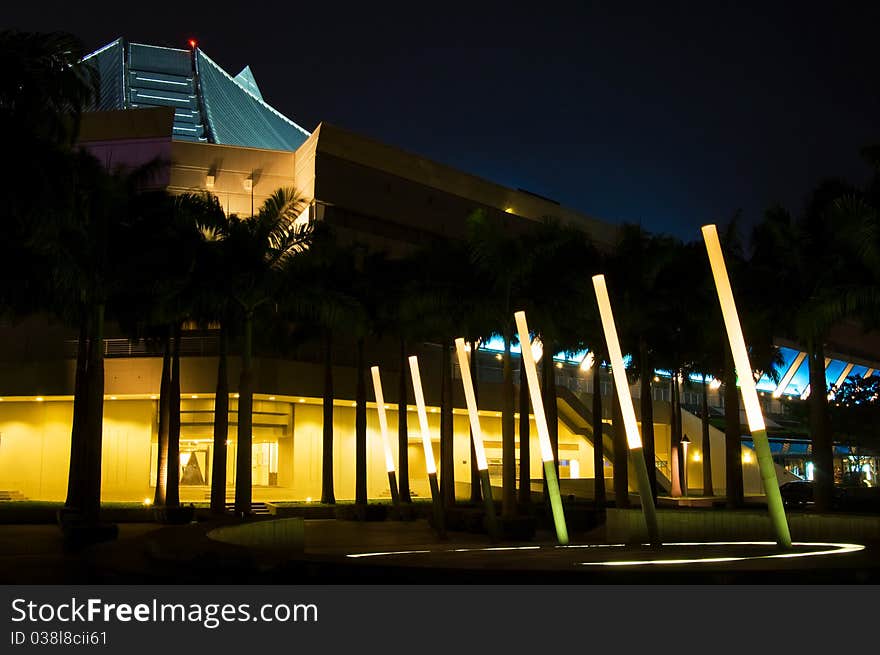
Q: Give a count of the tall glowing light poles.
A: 6